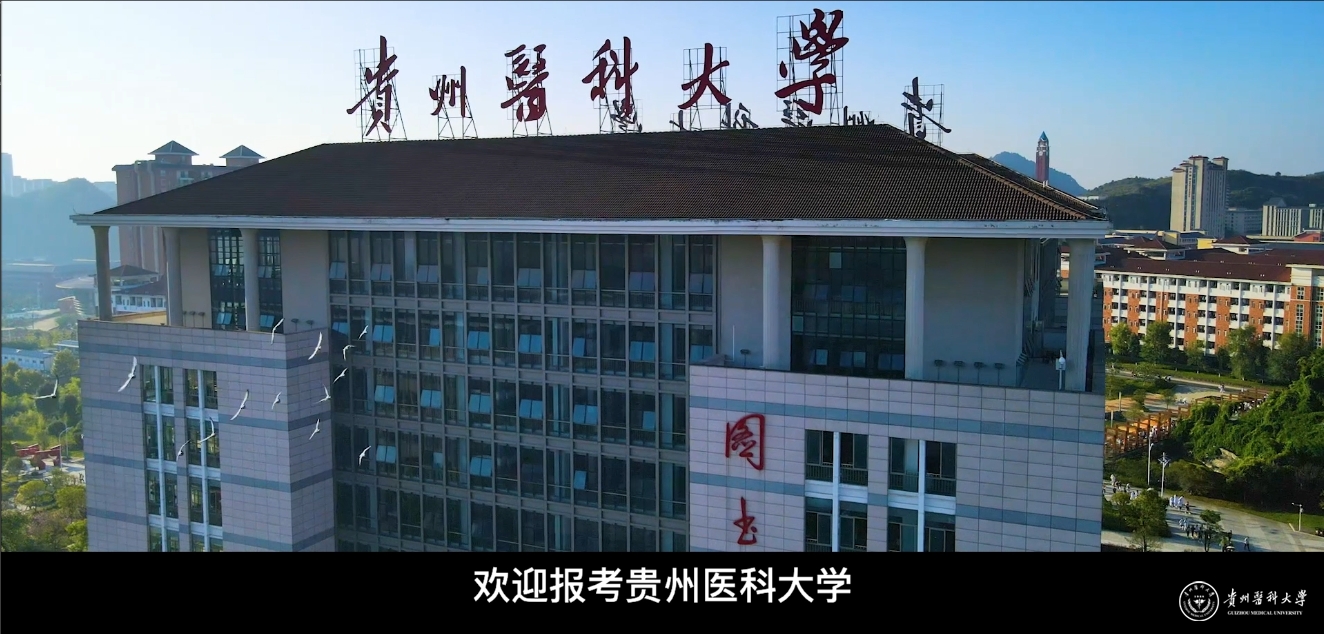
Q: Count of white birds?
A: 14